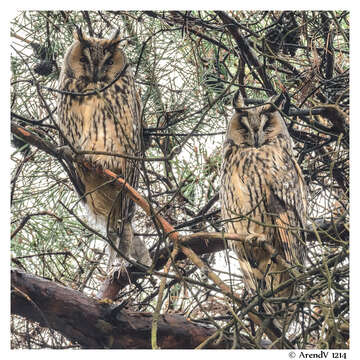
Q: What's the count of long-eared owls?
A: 2